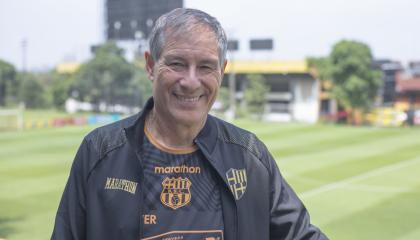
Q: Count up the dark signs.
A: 3